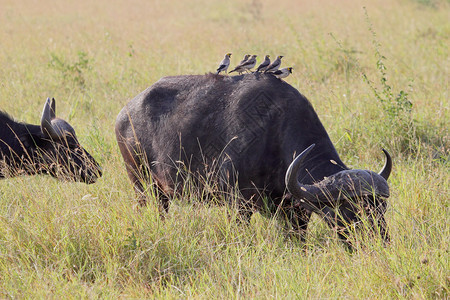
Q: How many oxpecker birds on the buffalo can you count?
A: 6